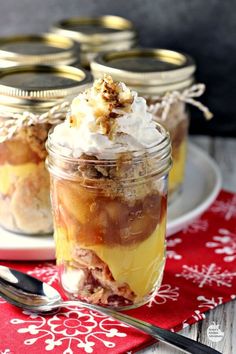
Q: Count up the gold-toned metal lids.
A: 4